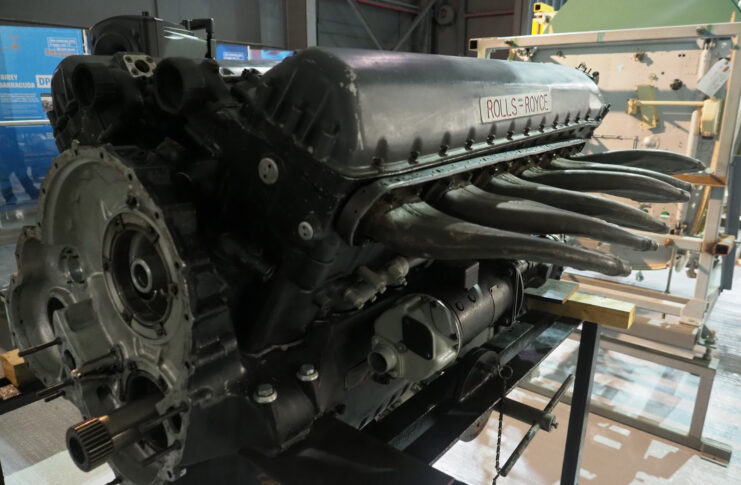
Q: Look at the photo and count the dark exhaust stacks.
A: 6